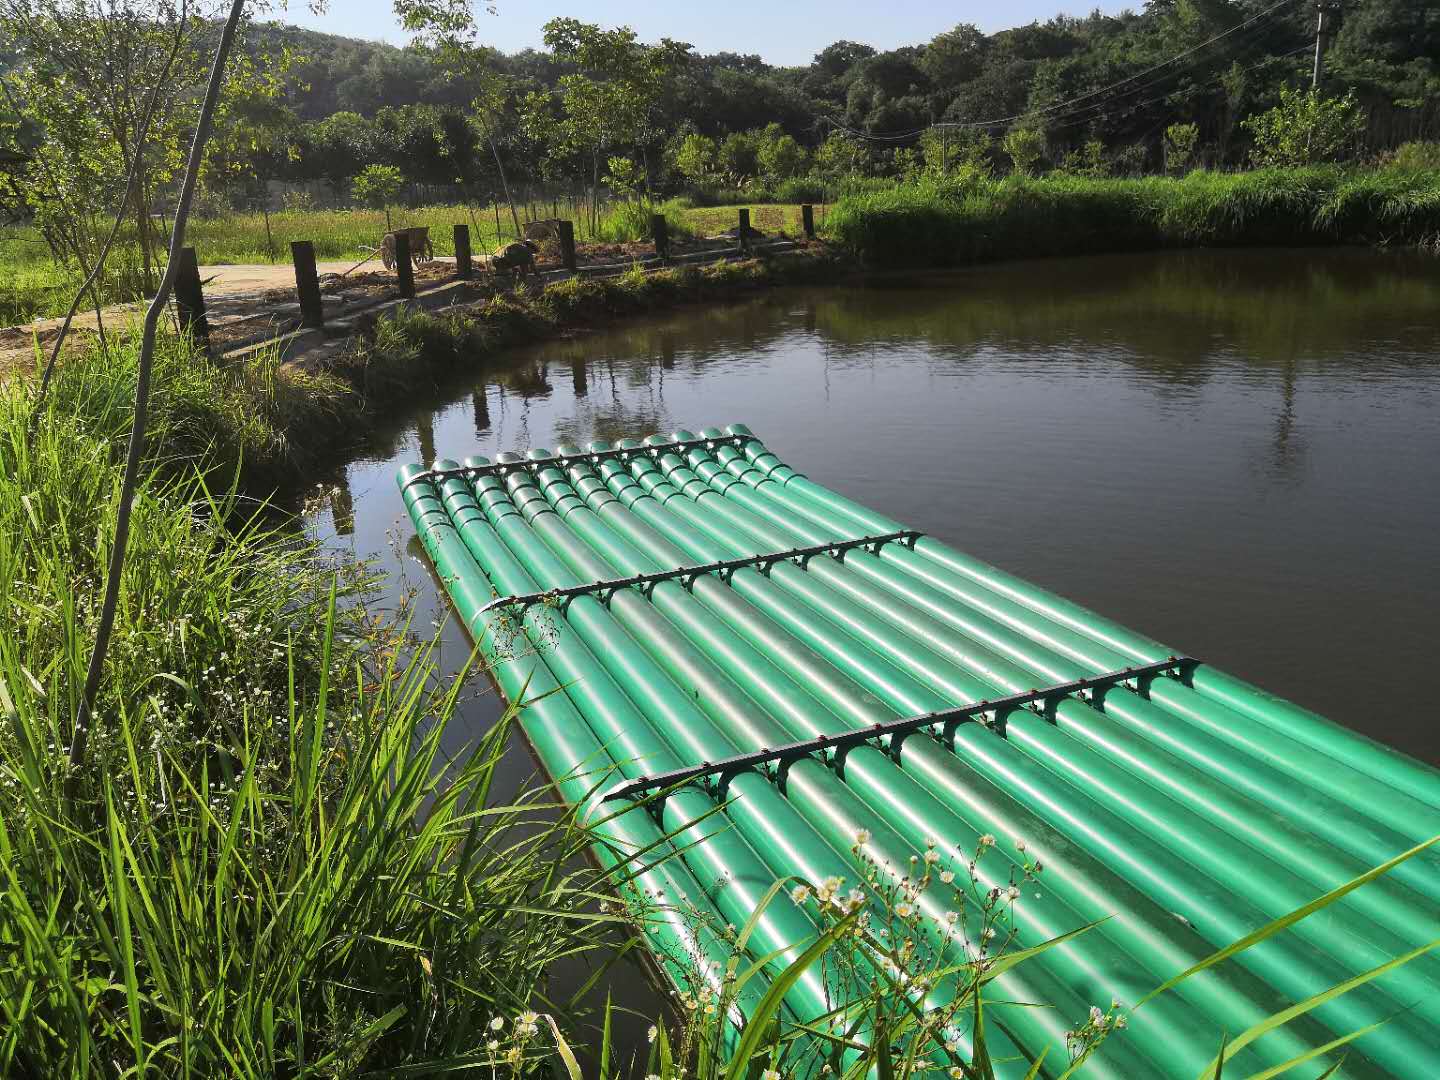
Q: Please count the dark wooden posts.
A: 8